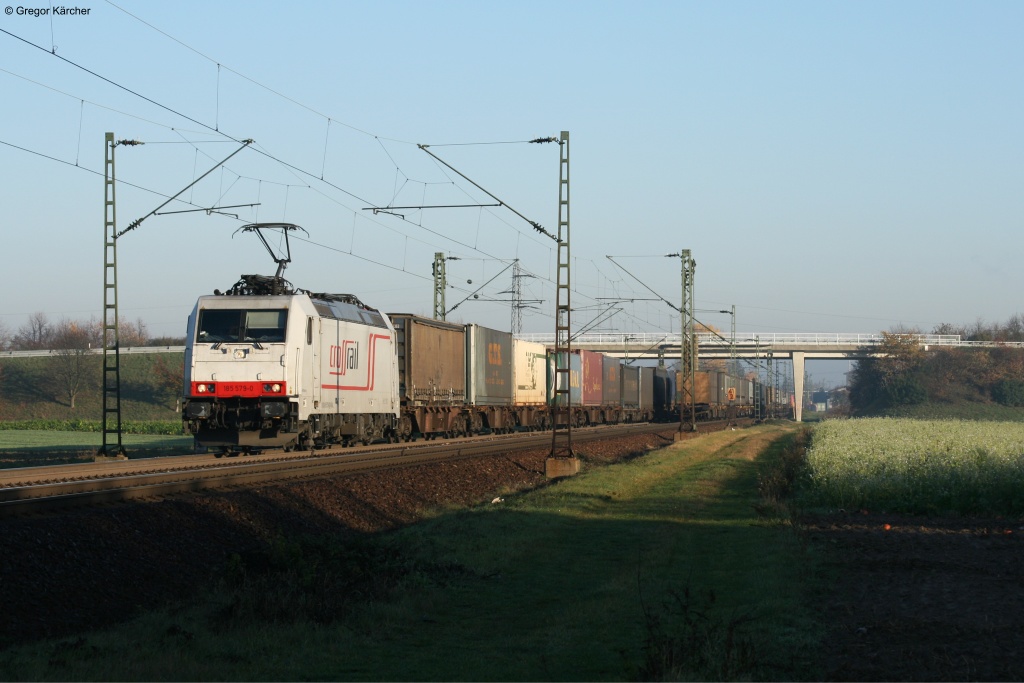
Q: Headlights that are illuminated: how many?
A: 3